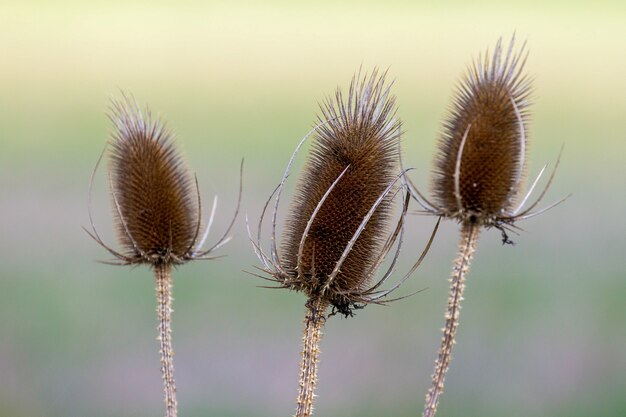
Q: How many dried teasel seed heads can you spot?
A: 3